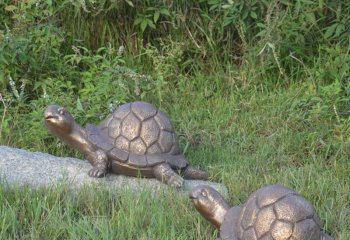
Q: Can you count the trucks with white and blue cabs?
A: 0